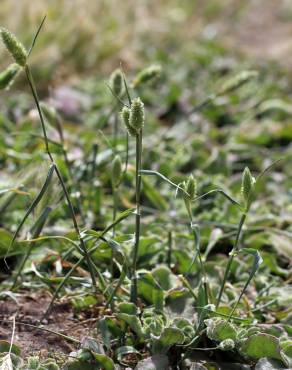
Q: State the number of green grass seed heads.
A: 11